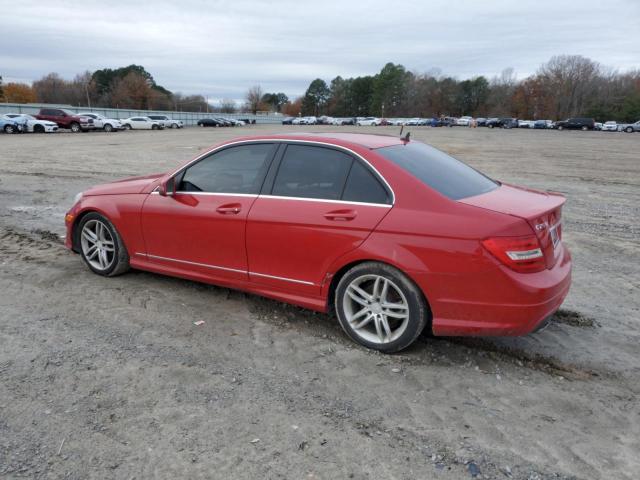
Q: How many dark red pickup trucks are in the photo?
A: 1